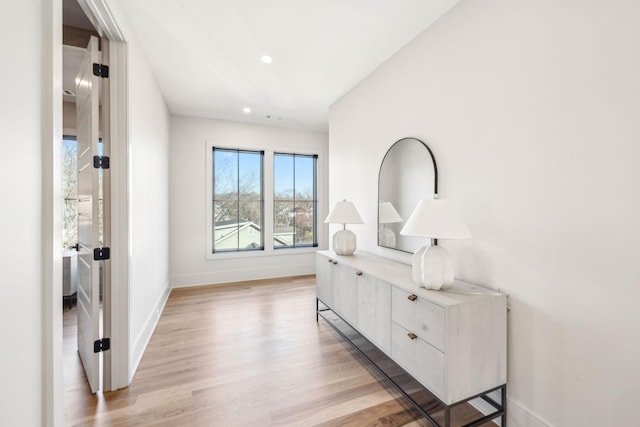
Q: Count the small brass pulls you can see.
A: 5